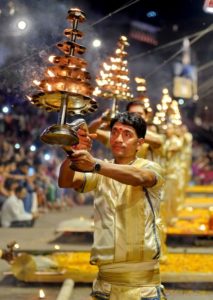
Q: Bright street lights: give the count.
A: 2